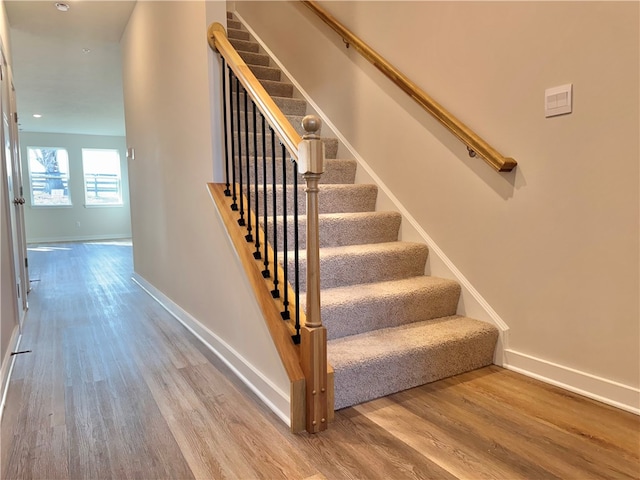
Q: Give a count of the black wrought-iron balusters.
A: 9